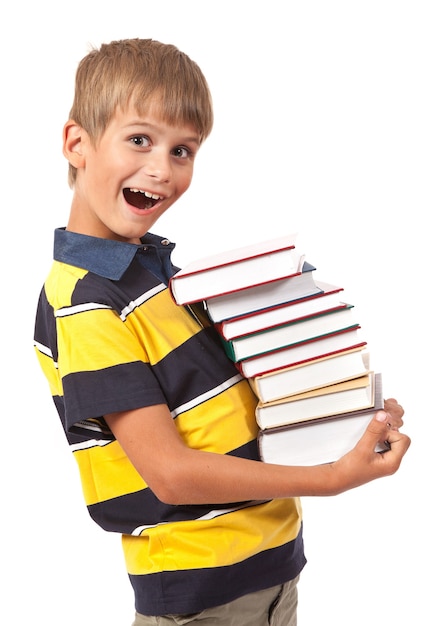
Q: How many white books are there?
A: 0